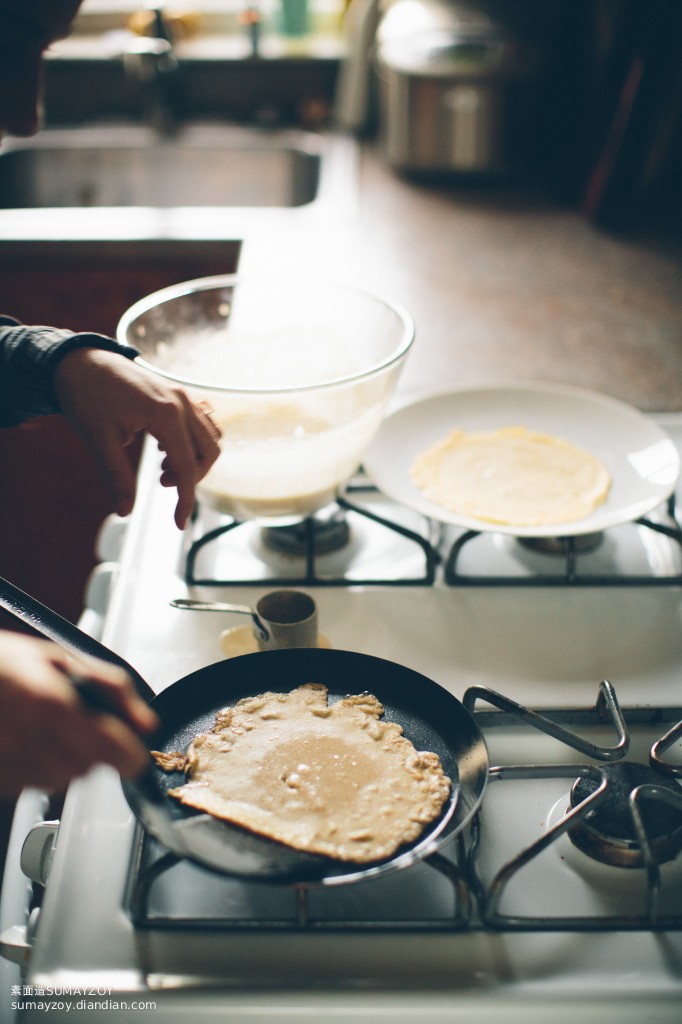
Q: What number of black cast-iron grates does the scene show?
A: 4